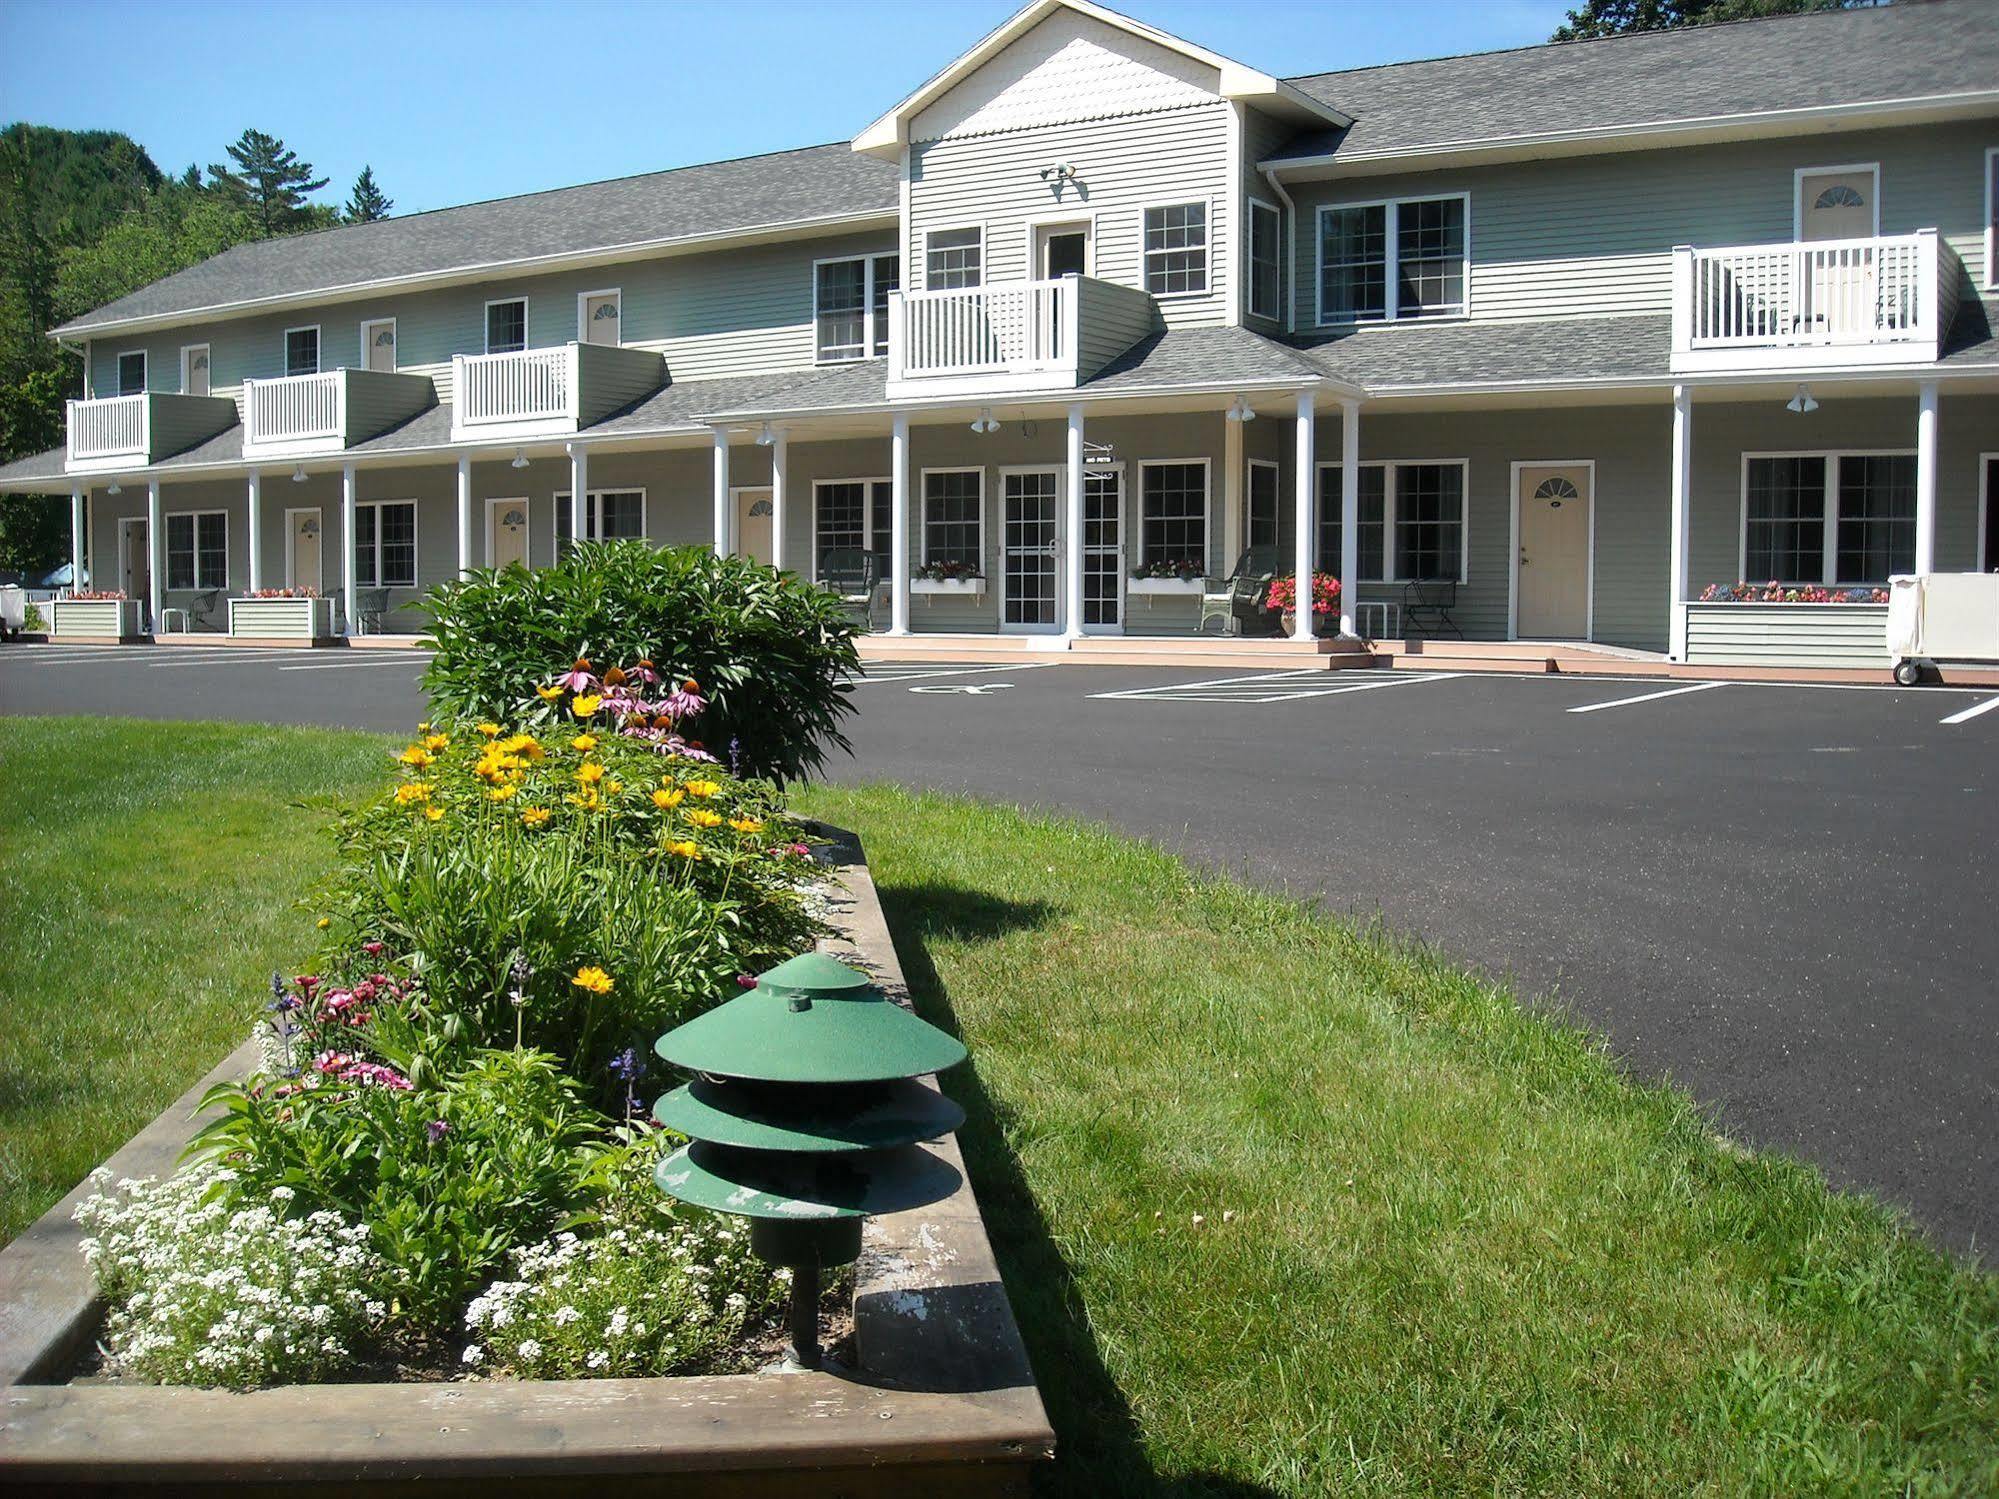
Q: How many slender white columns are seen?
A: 14